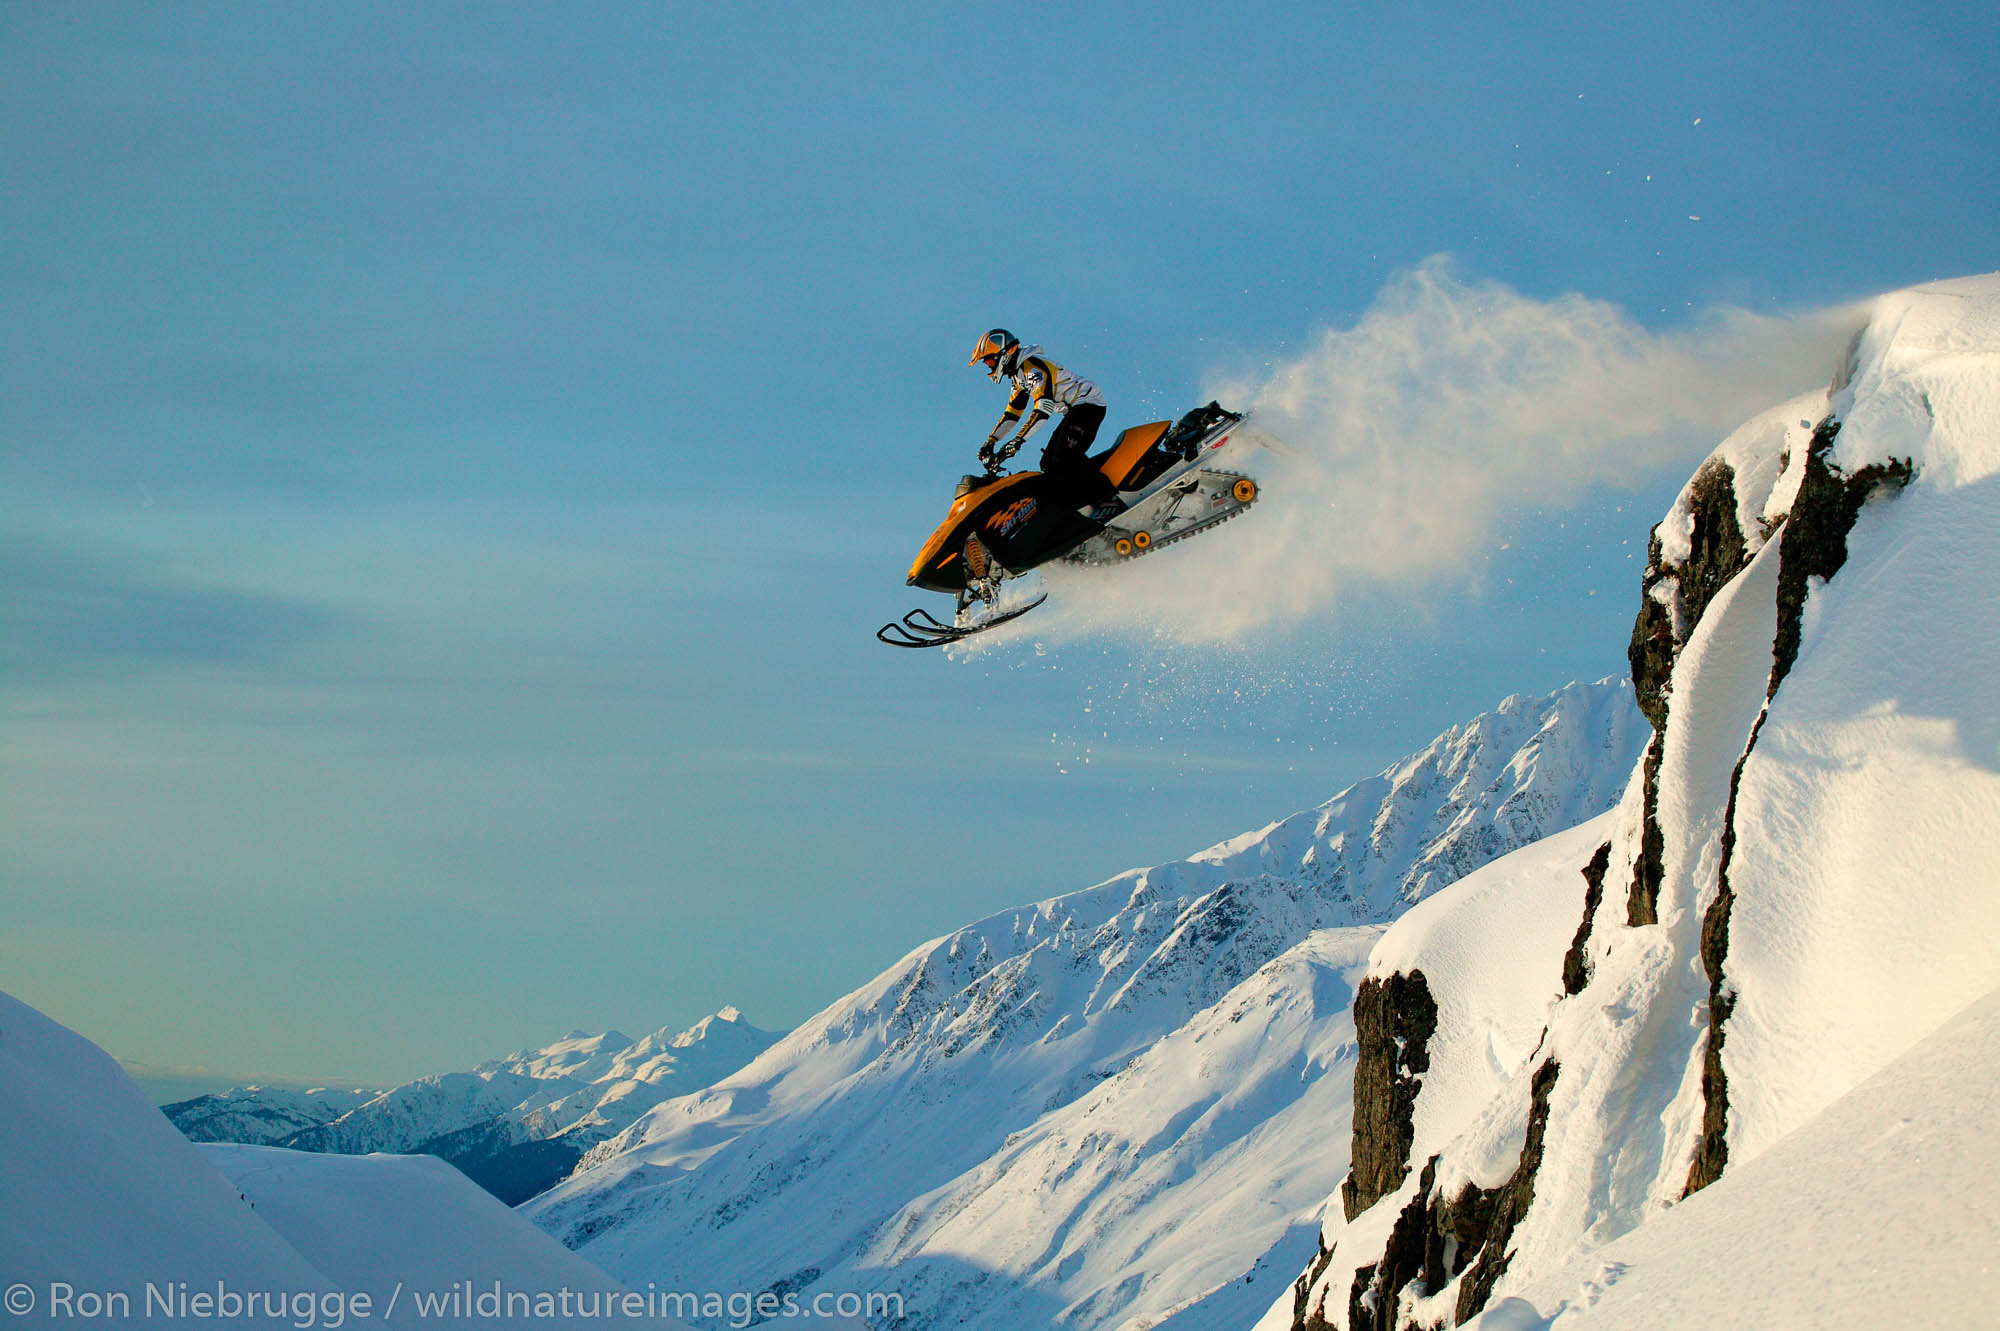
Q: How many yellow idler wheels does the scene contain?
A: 3